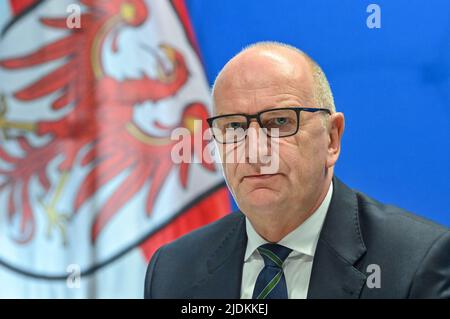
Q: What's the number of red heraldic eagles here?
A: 1